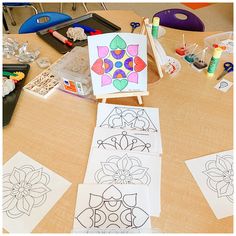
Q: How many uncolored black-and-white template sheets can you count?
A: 6